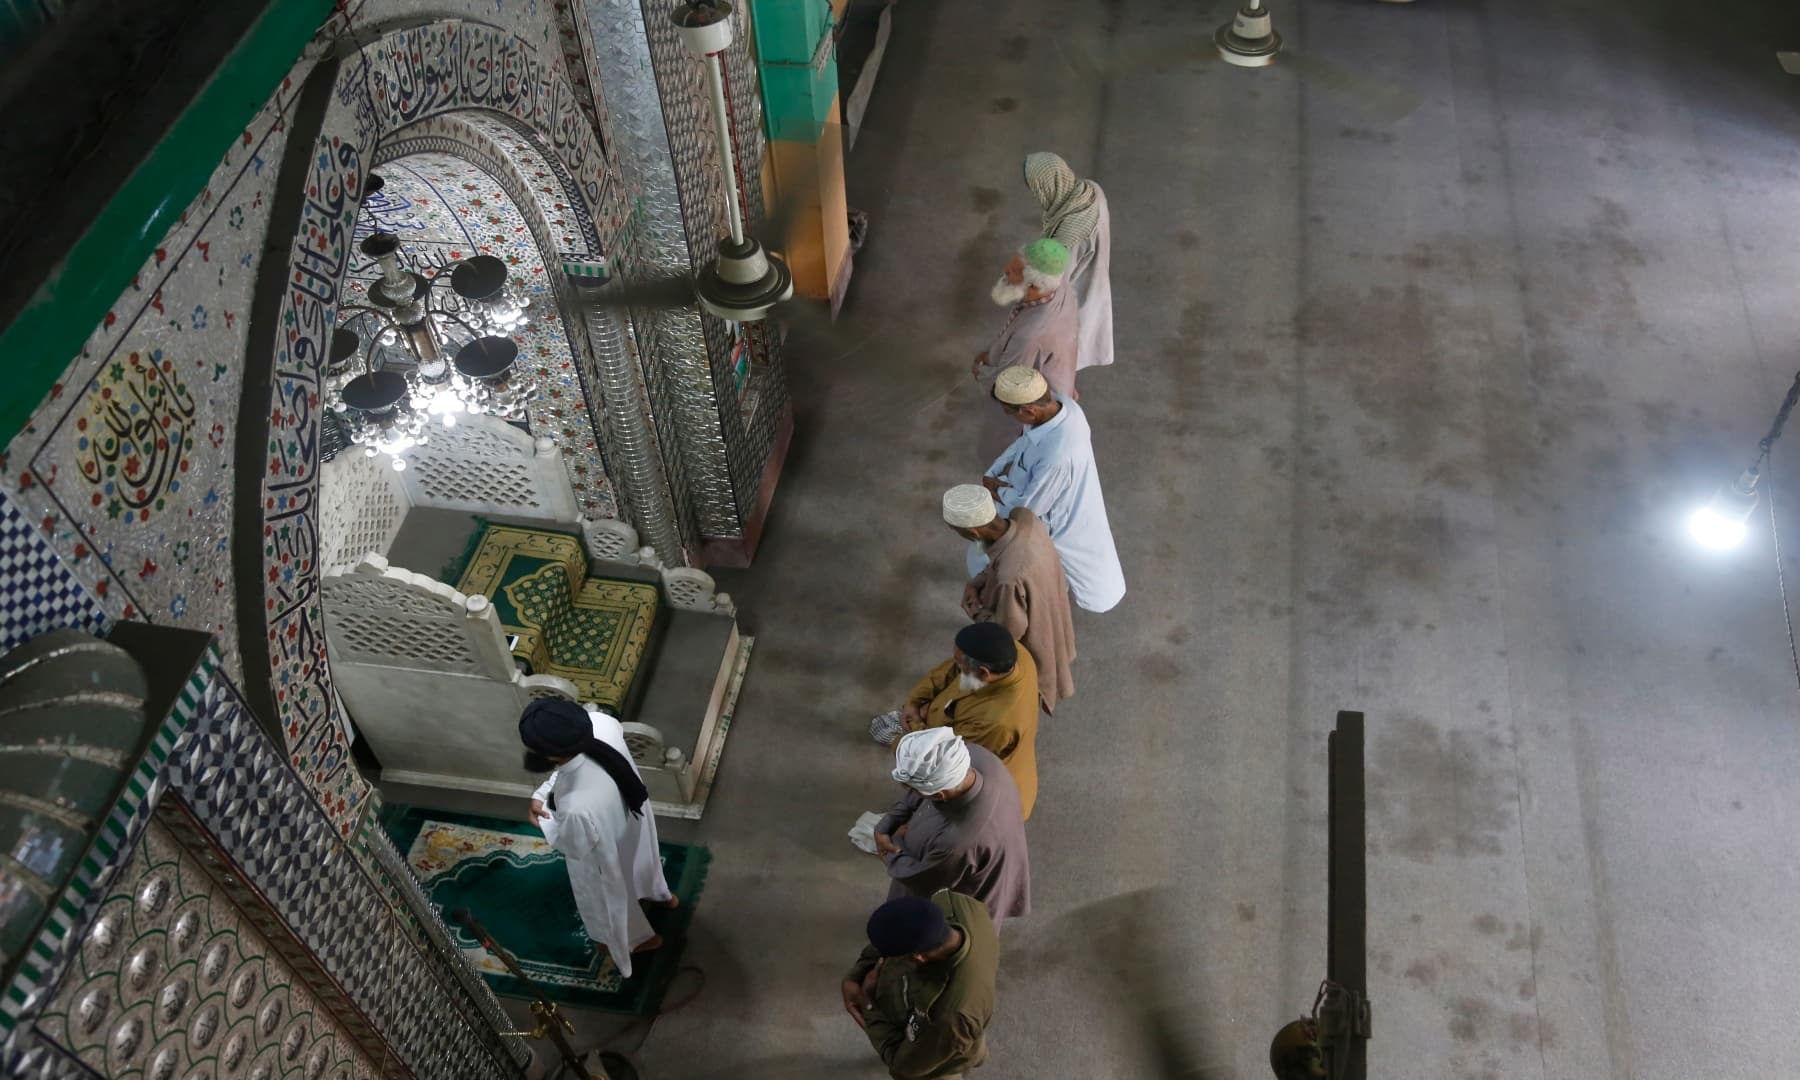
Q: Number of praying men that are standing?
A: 8